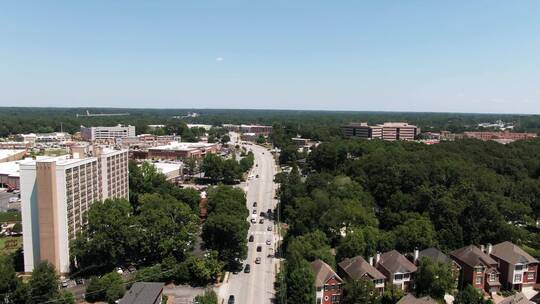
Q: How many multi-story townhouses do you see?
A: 6